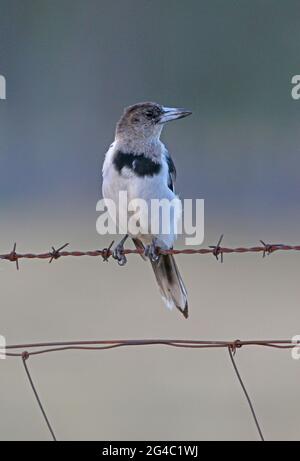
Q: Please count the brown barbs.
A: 5